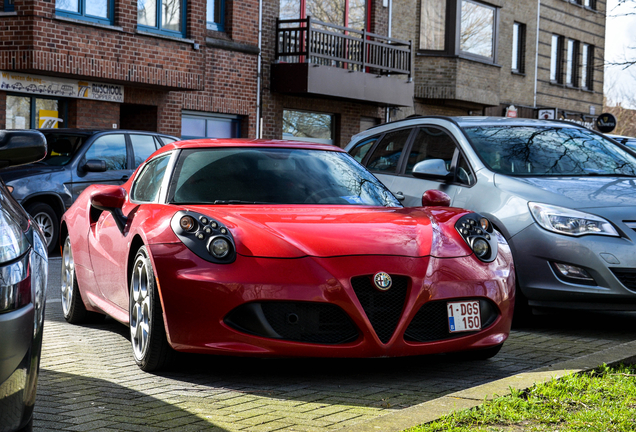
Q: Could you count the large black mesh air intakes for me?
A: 3